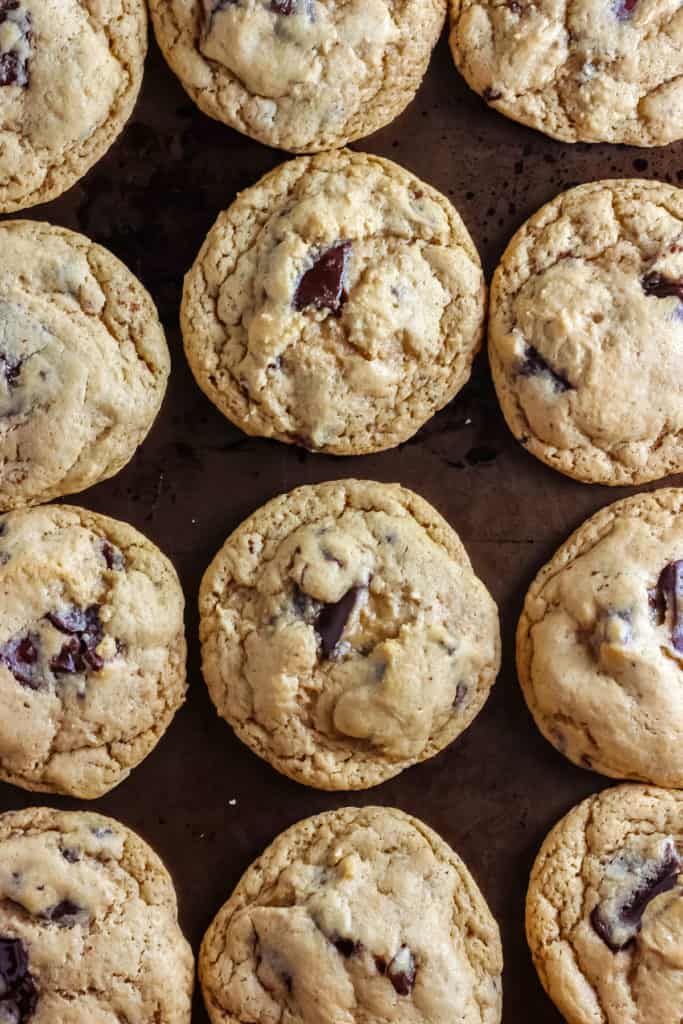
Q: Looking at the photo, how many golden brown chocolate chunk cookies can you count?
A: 12